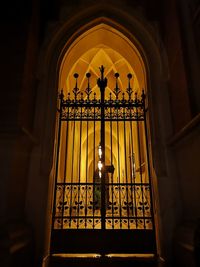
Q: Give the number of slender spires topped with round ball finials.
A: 4